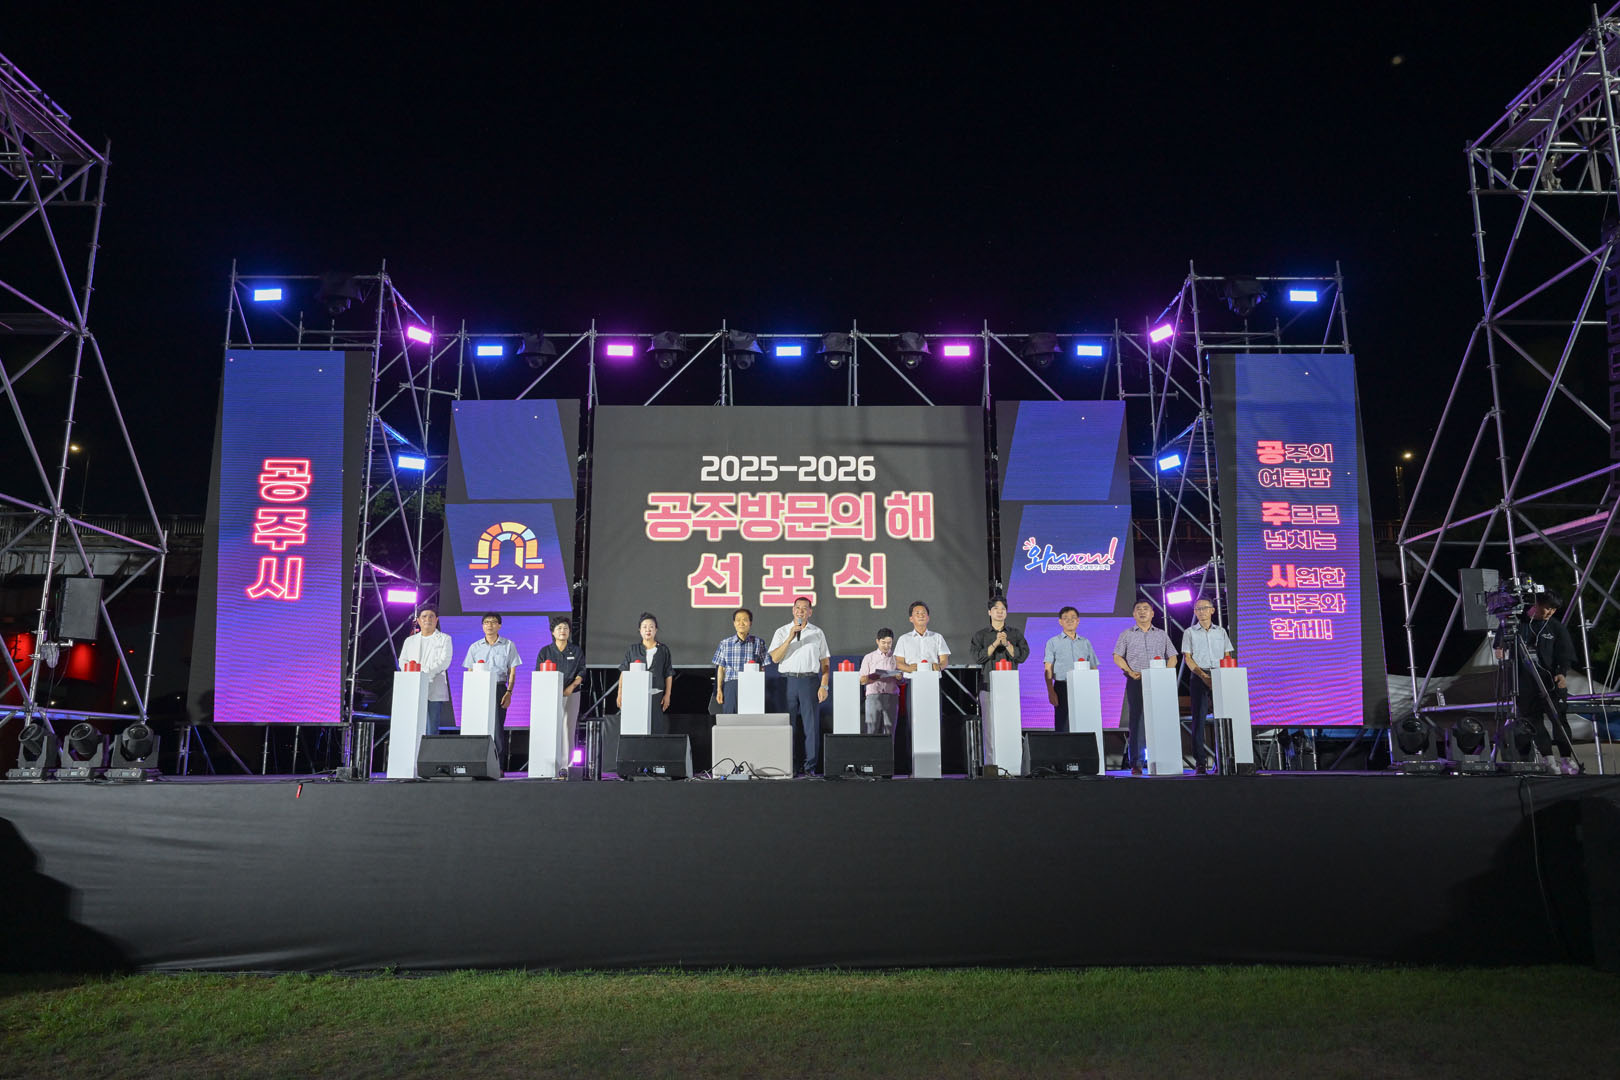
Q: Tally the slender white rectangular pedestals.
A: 11